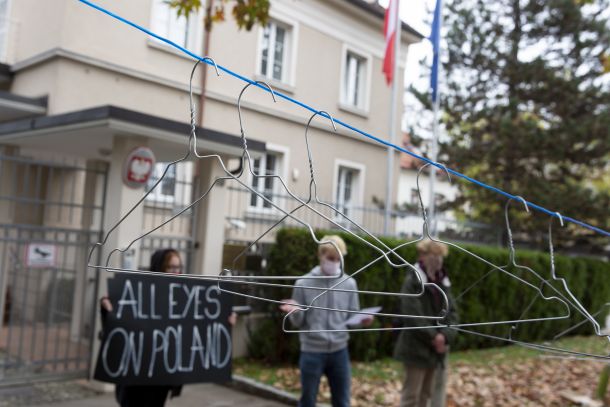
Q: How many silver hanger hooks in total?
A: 6